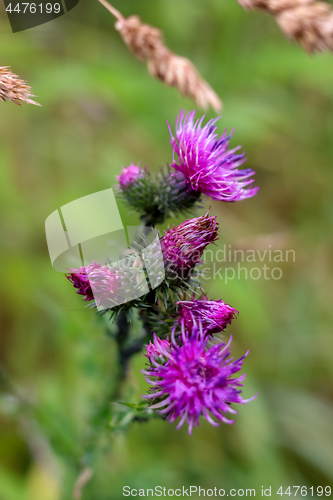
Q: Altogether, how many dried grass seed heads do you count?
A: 3